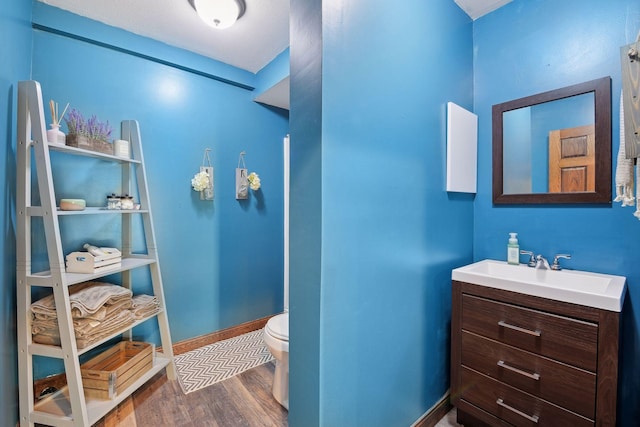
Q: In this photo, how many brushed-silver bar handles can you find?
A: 3